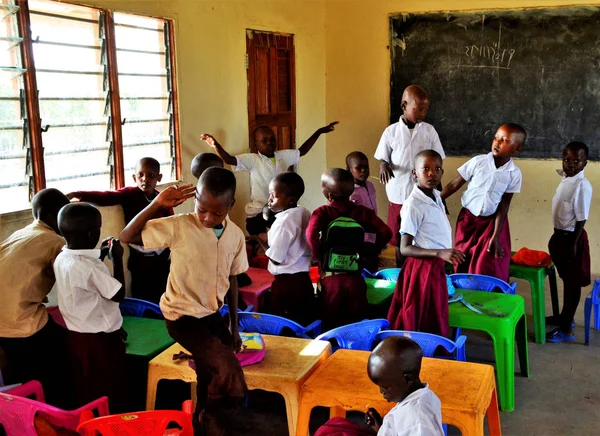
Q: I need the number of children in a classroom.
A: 14